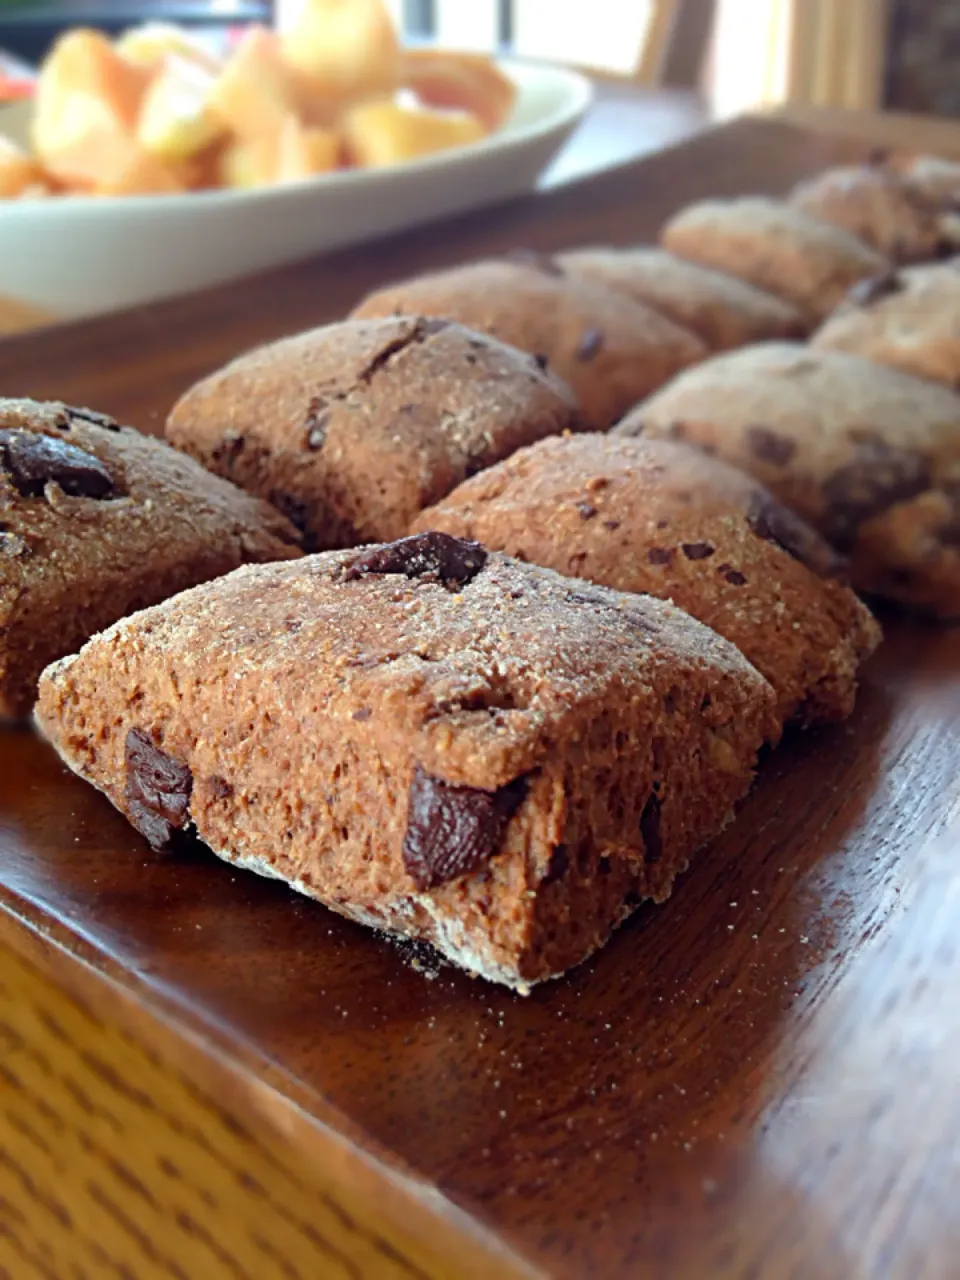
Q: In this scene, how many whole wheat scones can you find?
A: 11